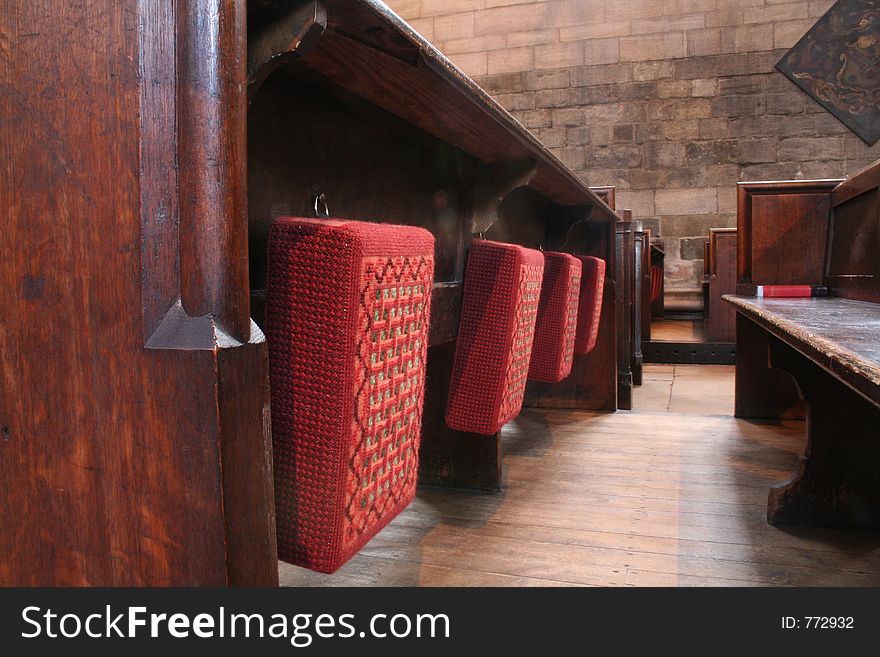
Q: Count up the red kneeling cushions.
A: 4